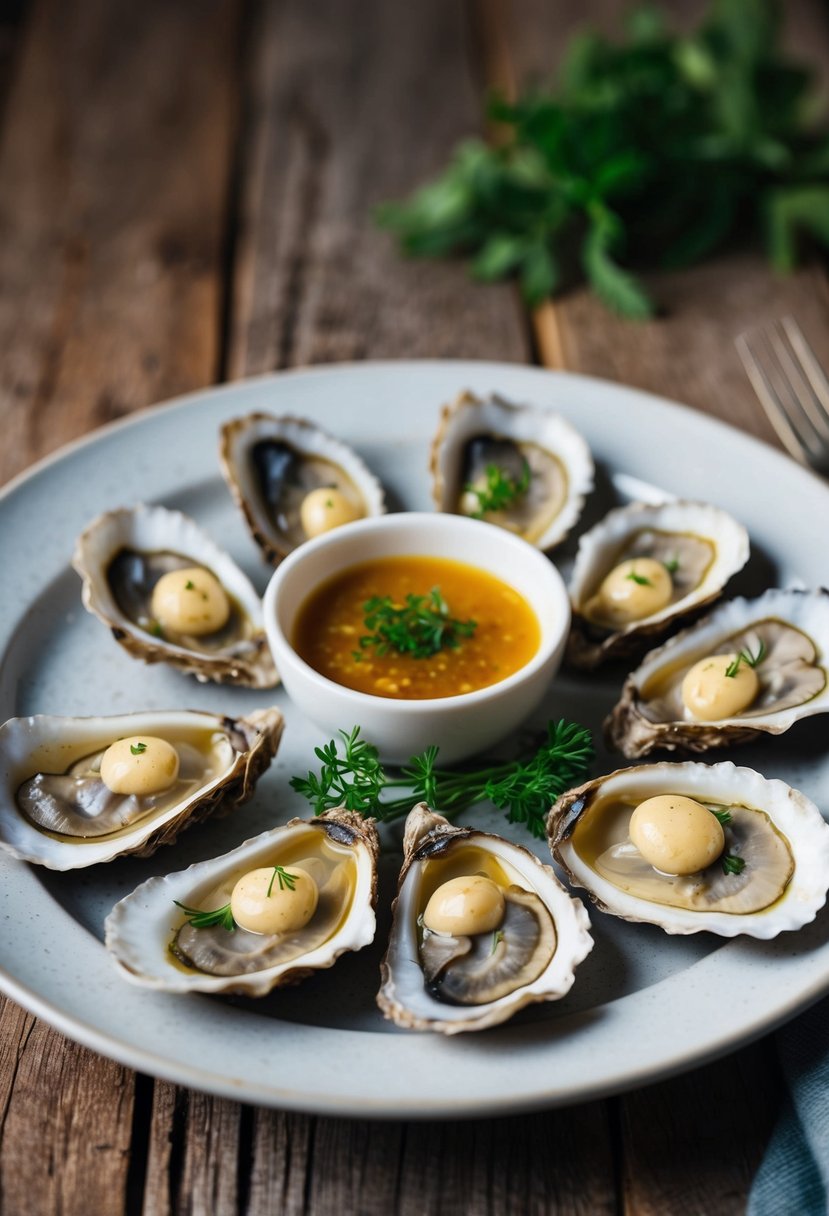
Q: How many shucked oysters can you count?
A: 9